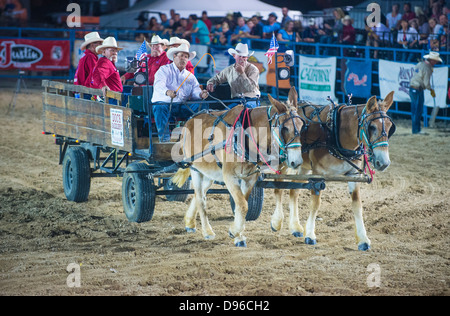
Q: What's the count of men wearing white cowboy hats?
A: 7